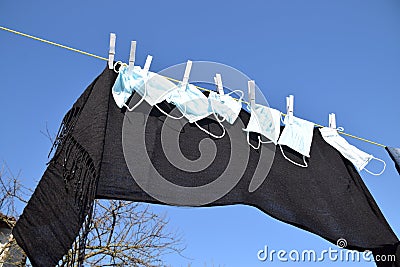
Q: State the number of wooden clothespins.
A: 8